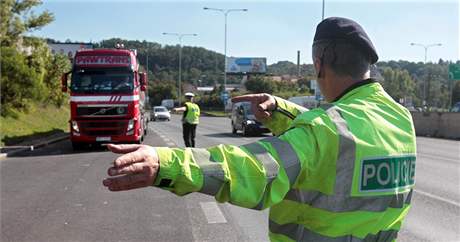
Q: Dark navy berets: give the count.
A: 1